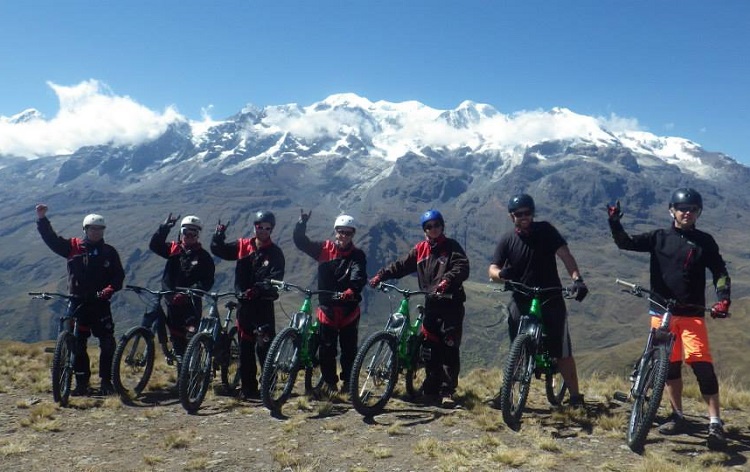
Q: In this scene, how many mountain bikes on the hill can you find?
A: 7